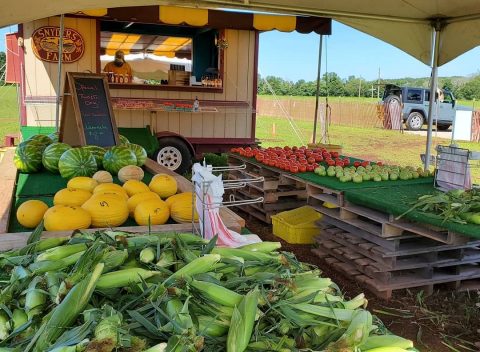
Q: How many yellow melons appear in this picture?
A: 11